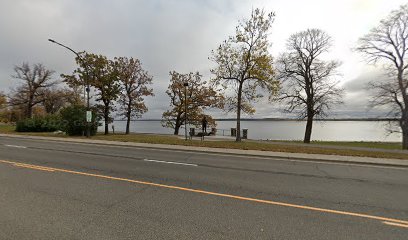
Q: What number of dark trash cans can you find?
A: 2